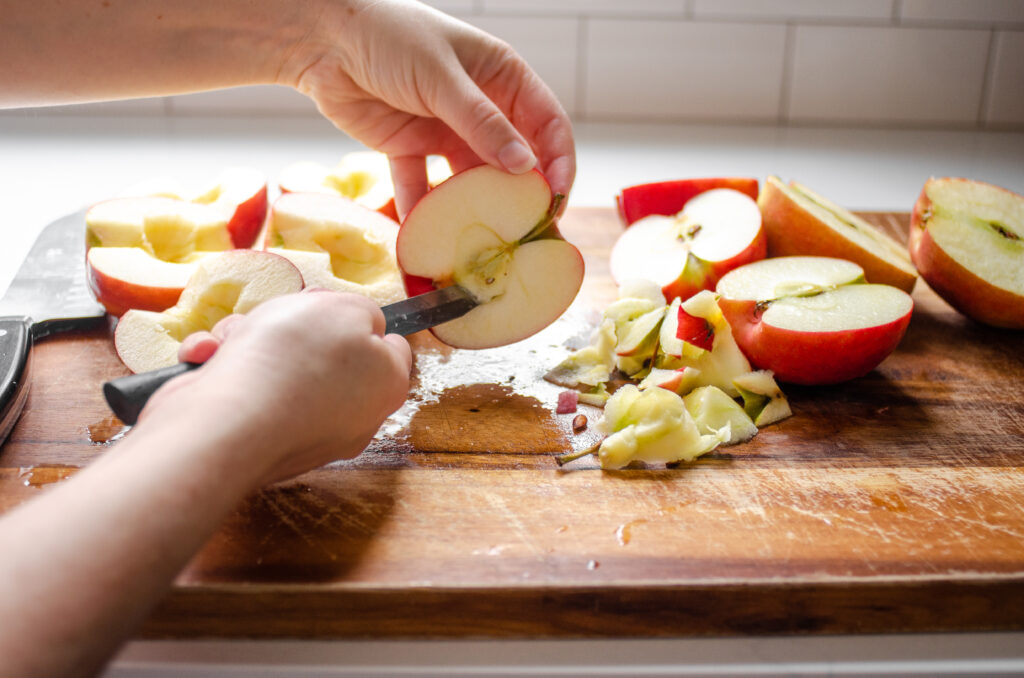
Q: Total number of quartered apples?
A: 0